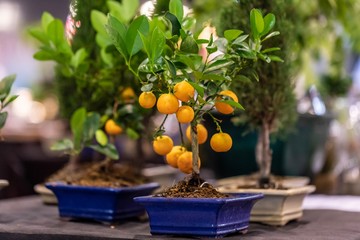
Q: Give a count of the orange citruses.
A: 12